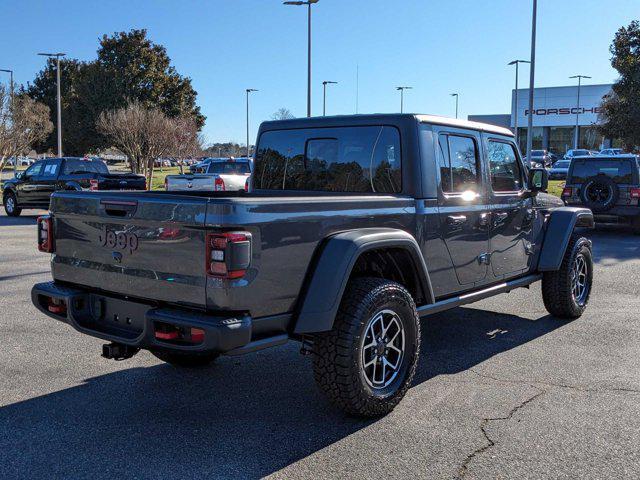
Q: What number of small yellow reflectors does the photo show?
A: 0